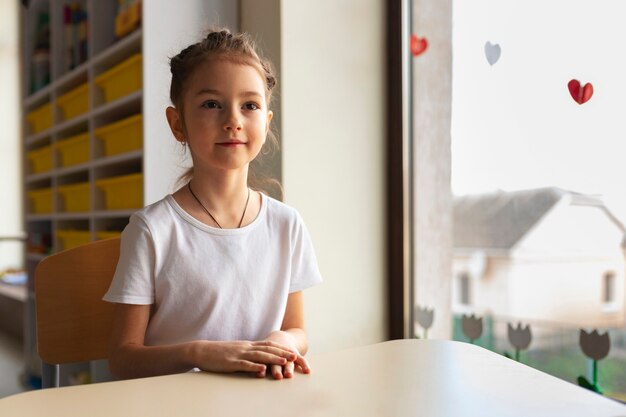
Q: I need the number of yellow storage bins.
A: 11